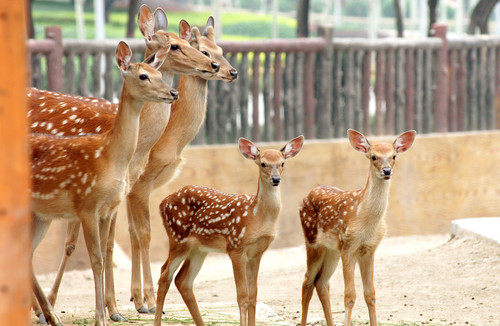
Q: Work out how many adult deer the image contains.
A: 3